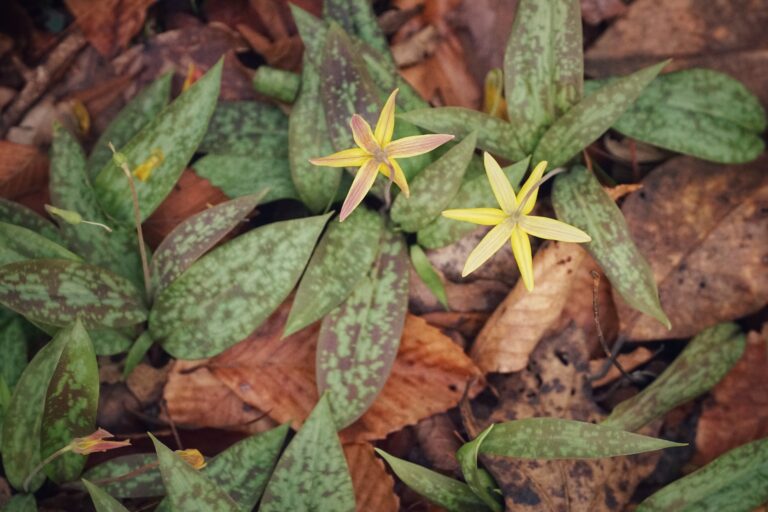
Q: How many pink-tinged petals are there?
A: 3